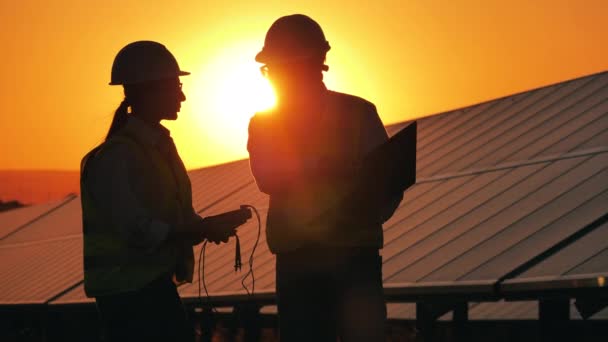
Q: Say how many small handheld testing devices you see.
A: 1